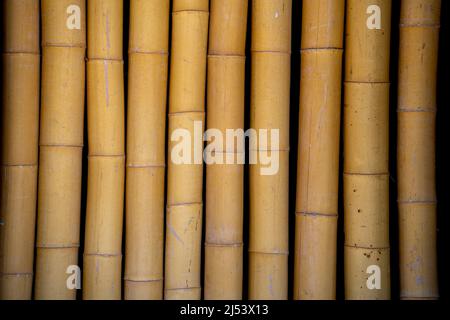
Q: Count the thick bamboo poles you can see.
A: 10